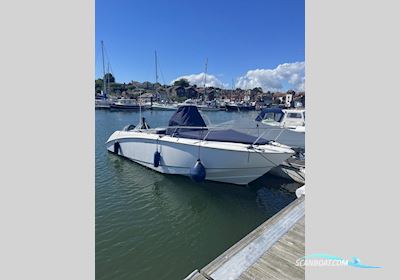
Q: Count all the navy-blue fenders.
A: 3